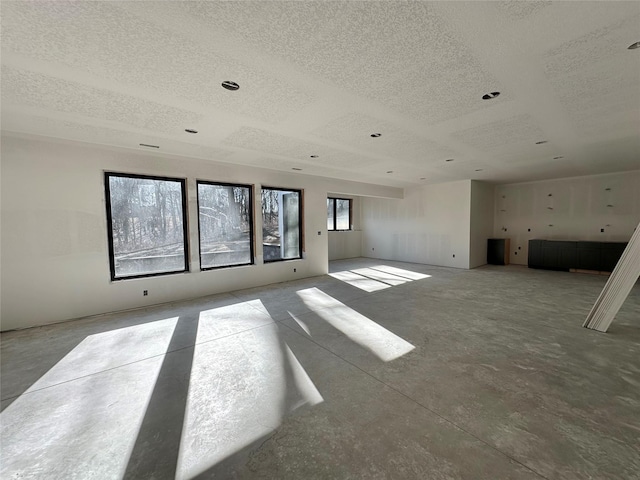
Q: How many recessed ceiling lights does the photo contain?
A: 12